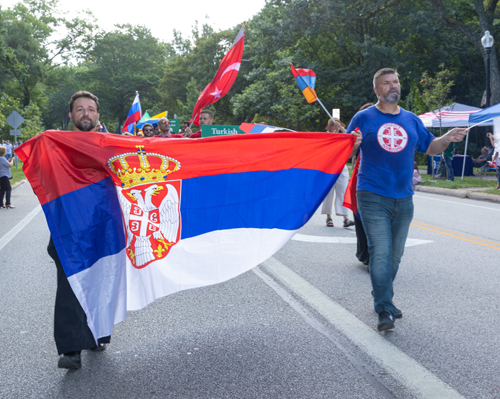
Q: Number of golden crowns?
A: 1